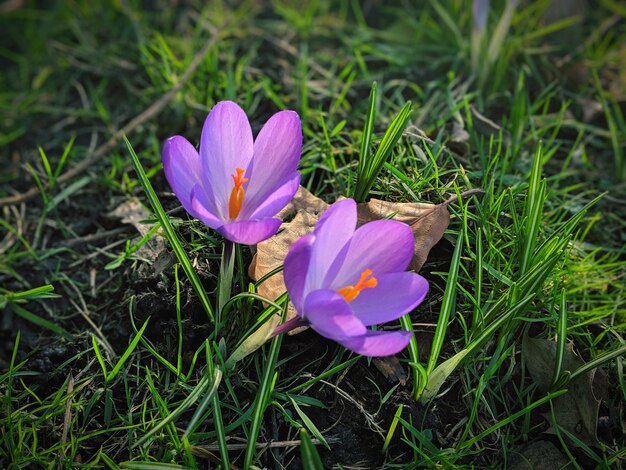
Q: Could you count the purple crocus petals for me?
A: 12